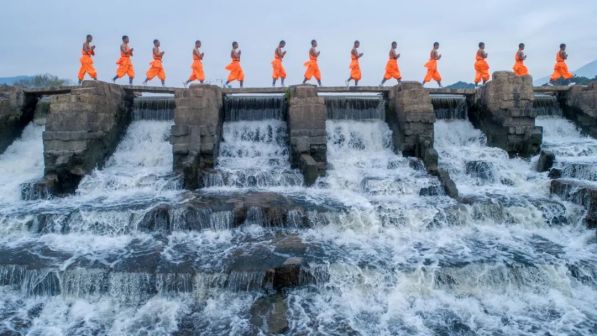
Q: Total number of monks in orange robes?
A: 13